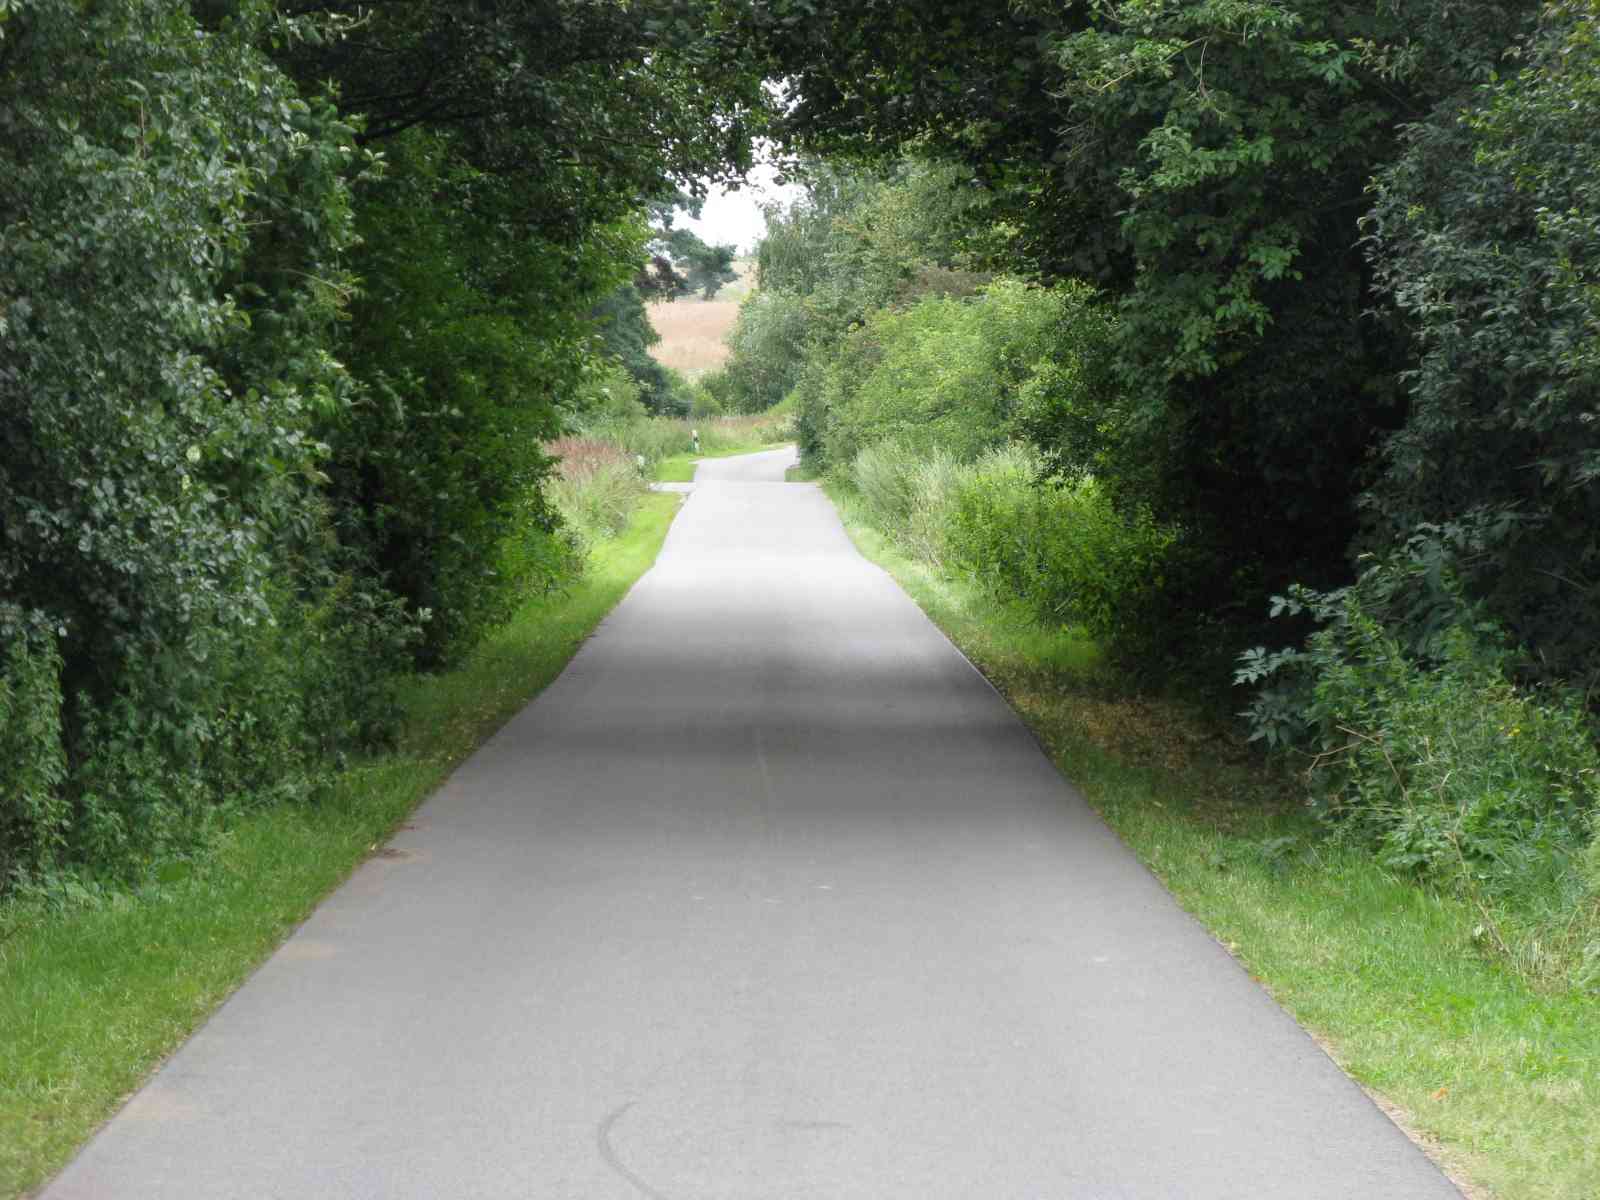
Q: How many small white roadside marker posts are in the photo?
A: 2